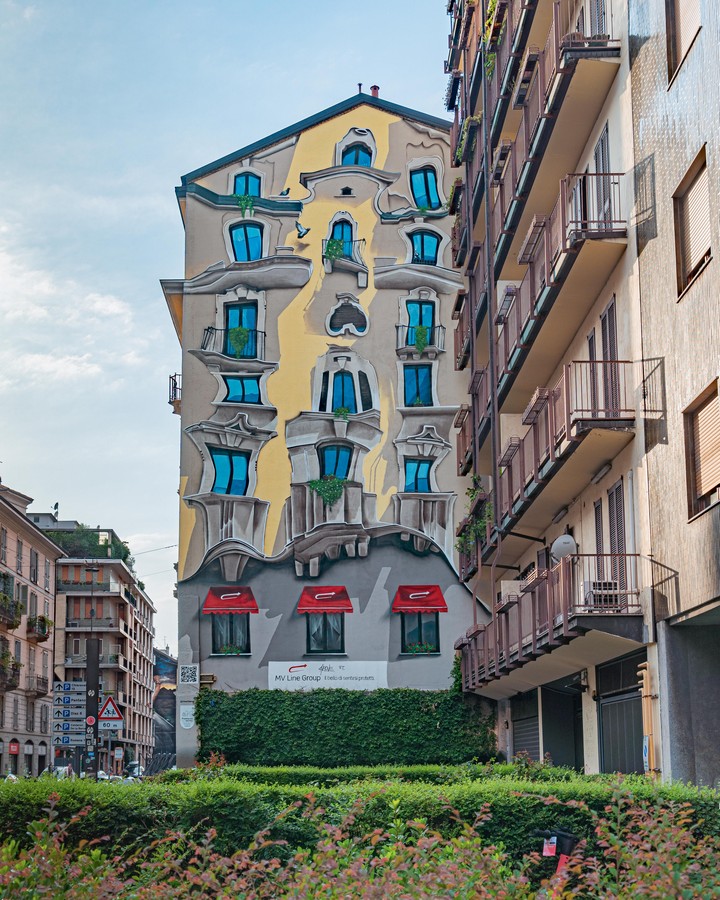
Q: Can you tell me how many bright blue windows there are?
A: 14